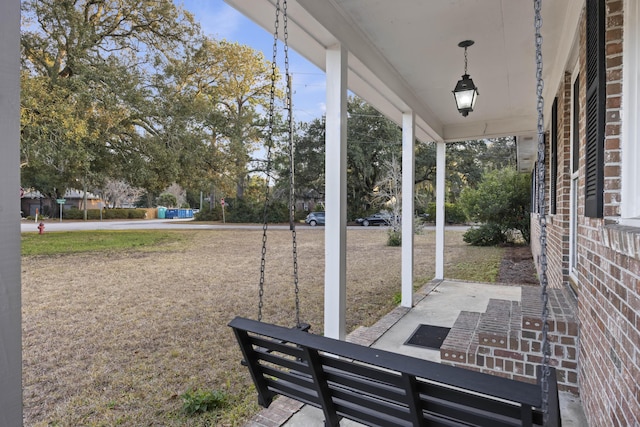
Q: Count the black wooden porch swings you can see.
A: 1